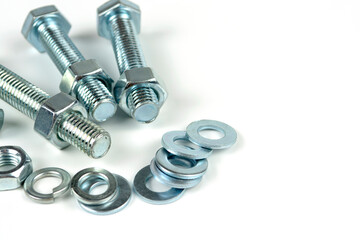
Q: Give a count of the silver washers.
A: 8